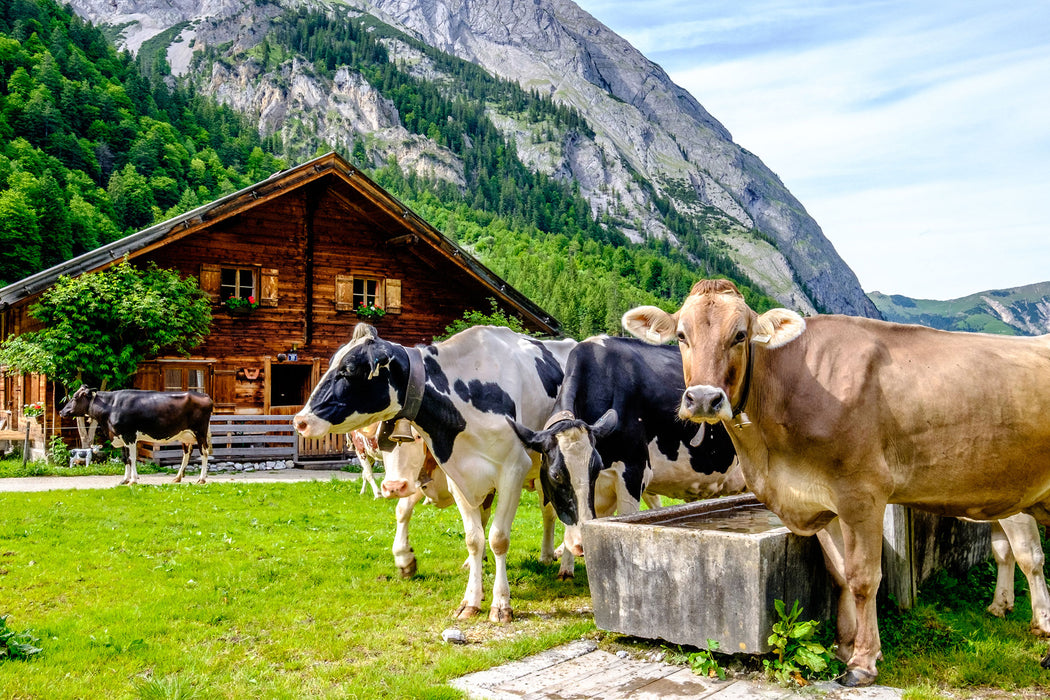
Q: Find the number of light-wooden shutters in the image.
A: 4